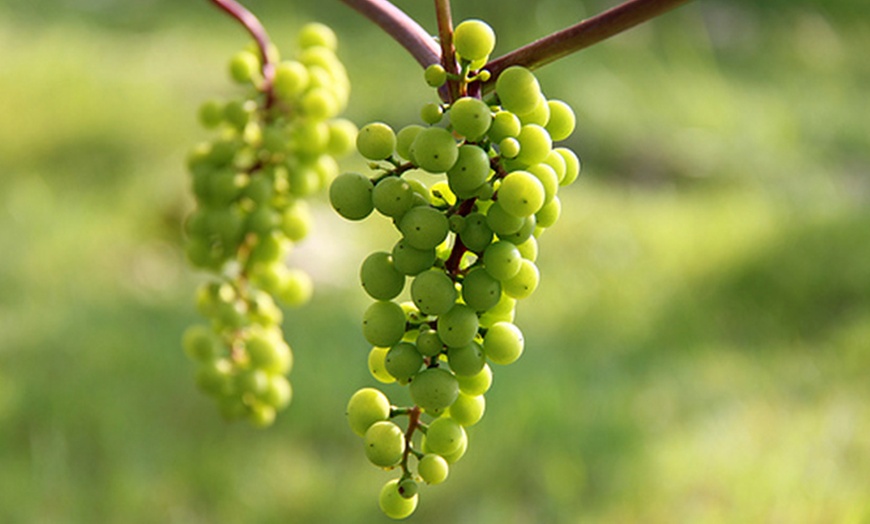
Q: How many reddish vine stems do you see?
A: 4